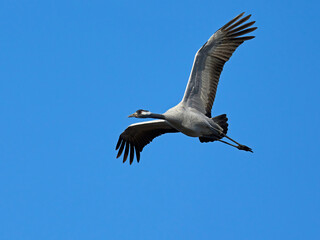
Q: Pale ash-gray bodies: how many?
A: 1